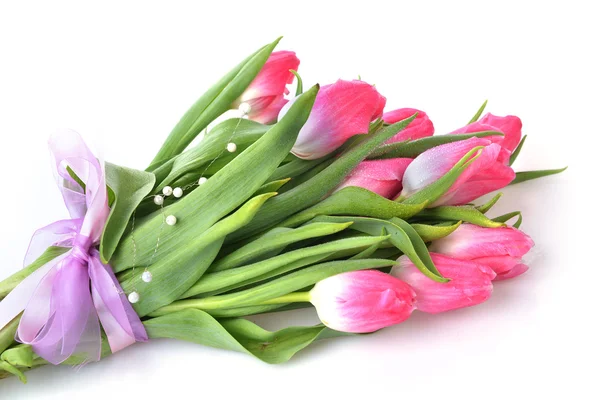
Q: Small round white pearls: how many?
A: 9